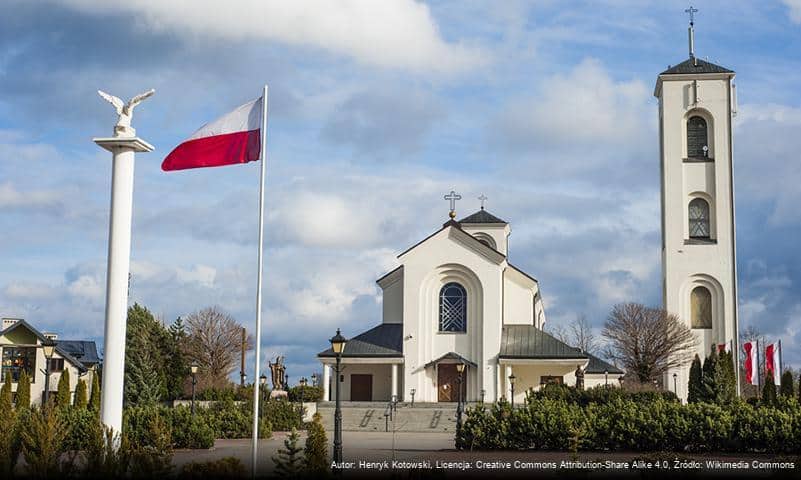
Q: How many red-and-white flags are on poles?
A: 4